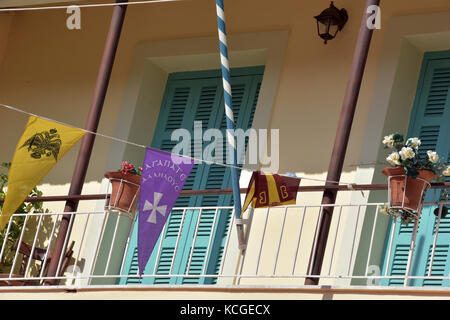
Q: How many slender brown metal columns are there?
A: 2